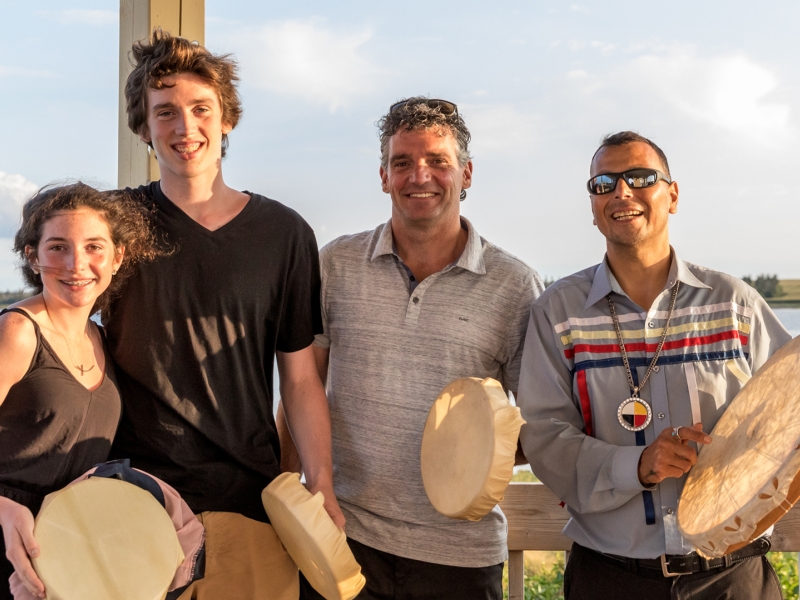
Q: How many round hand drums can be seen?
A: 4